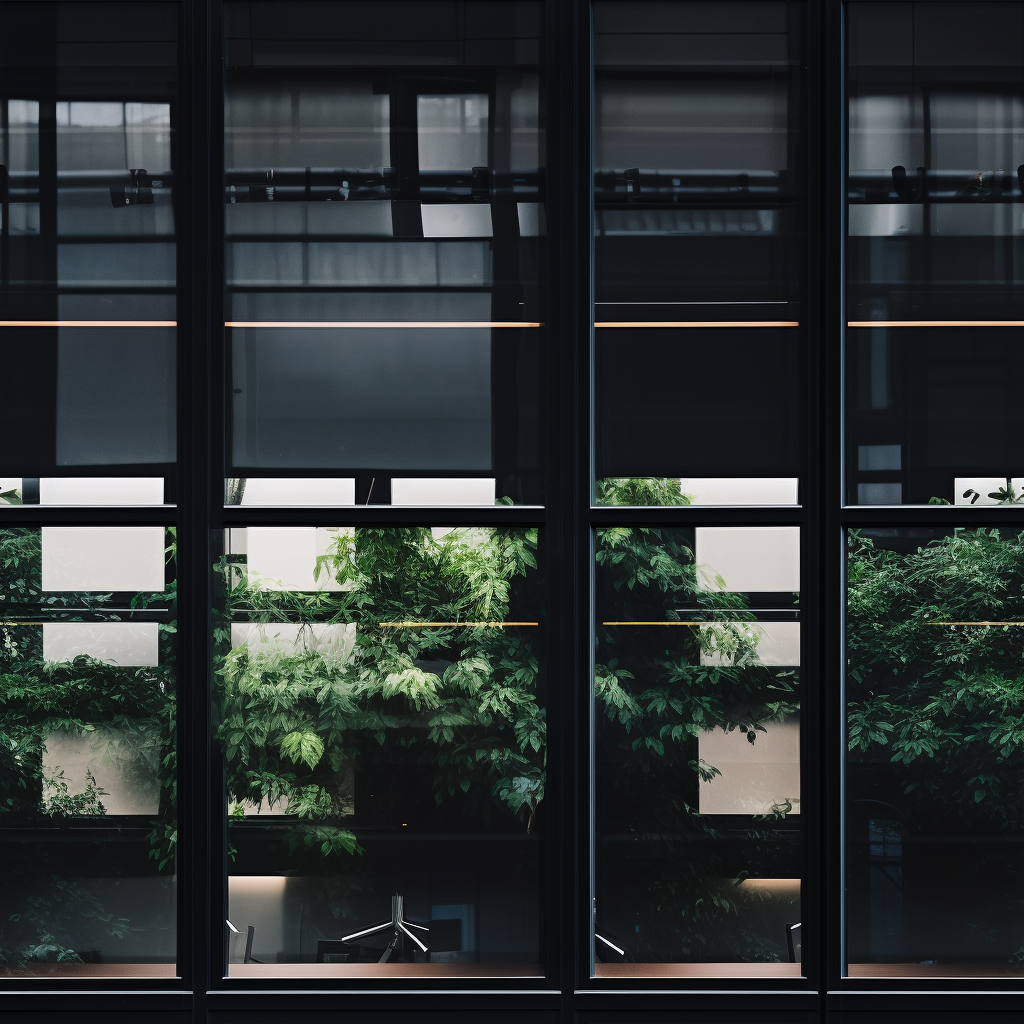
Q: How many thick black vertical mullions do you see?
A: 3